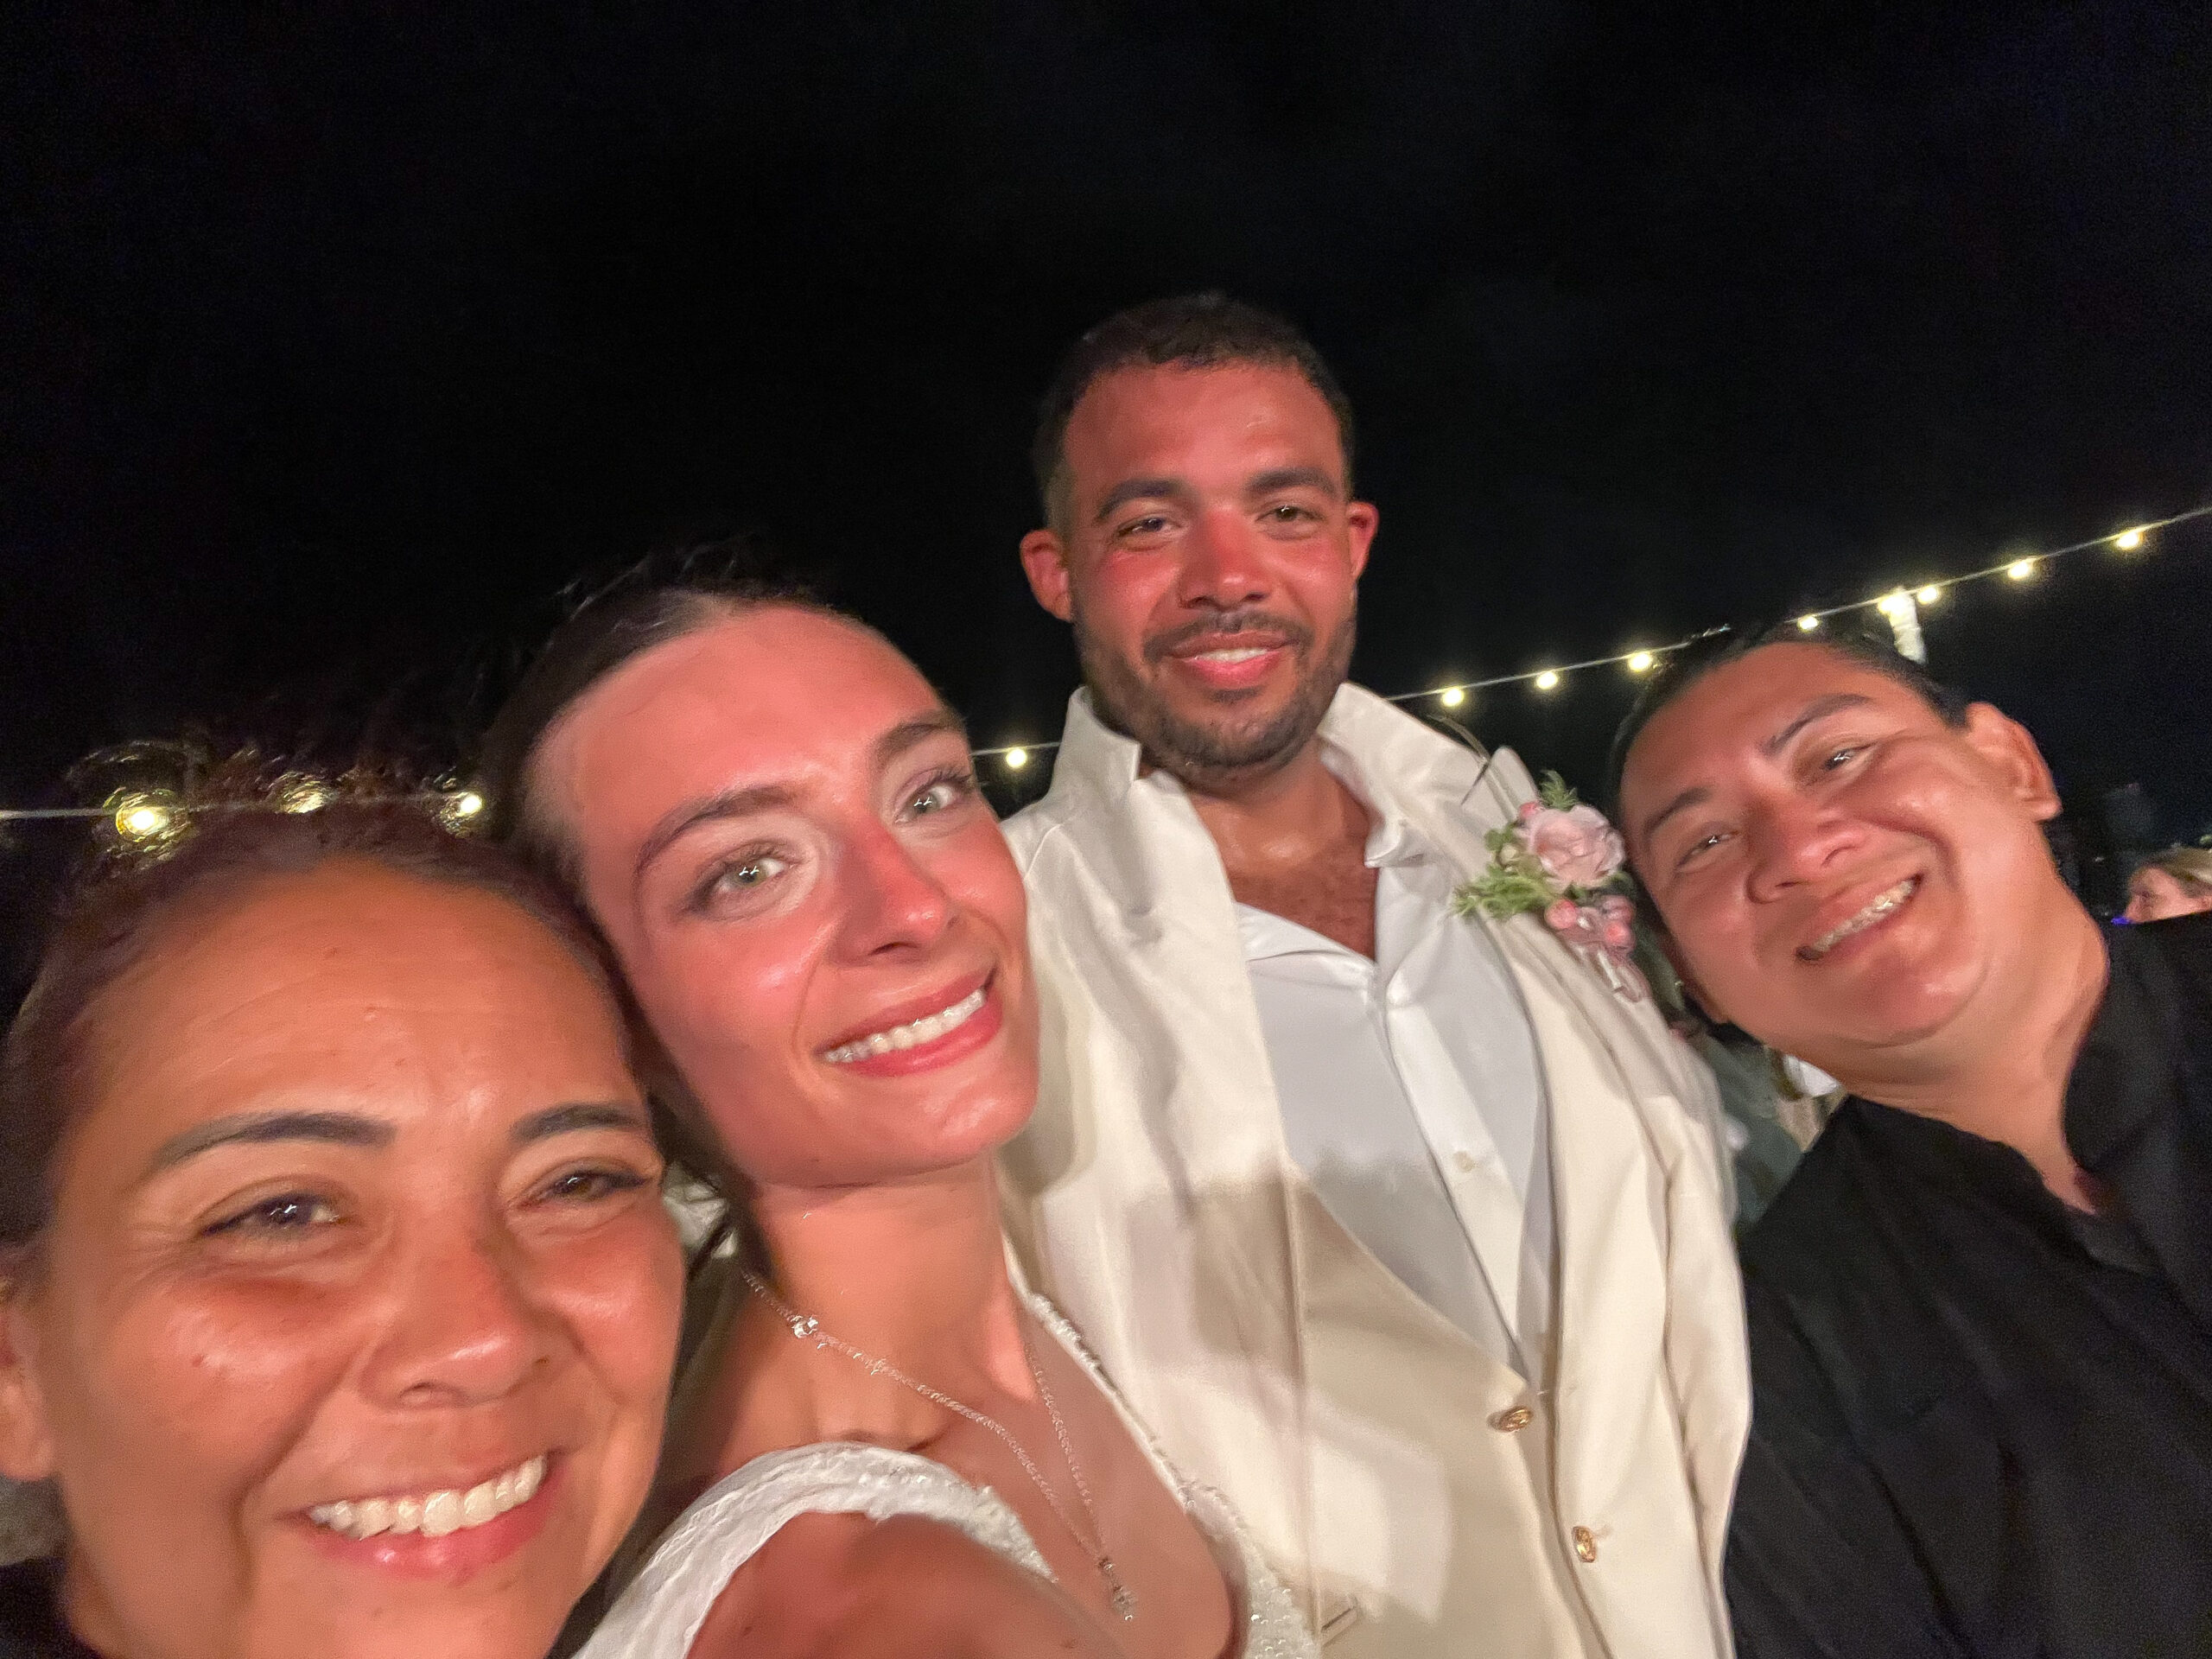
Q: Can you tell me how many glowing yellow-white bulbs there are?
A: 12